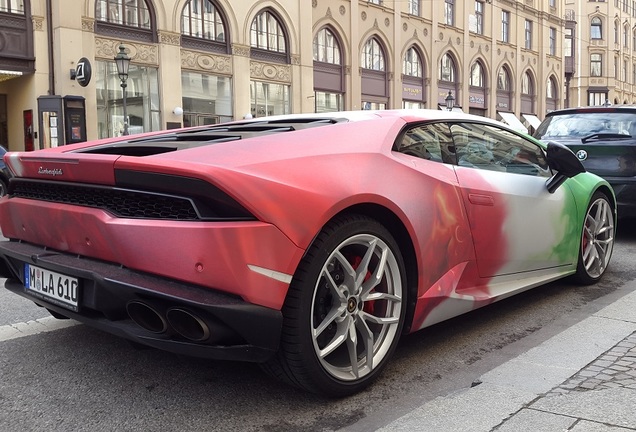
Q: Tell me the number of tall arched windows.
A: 11